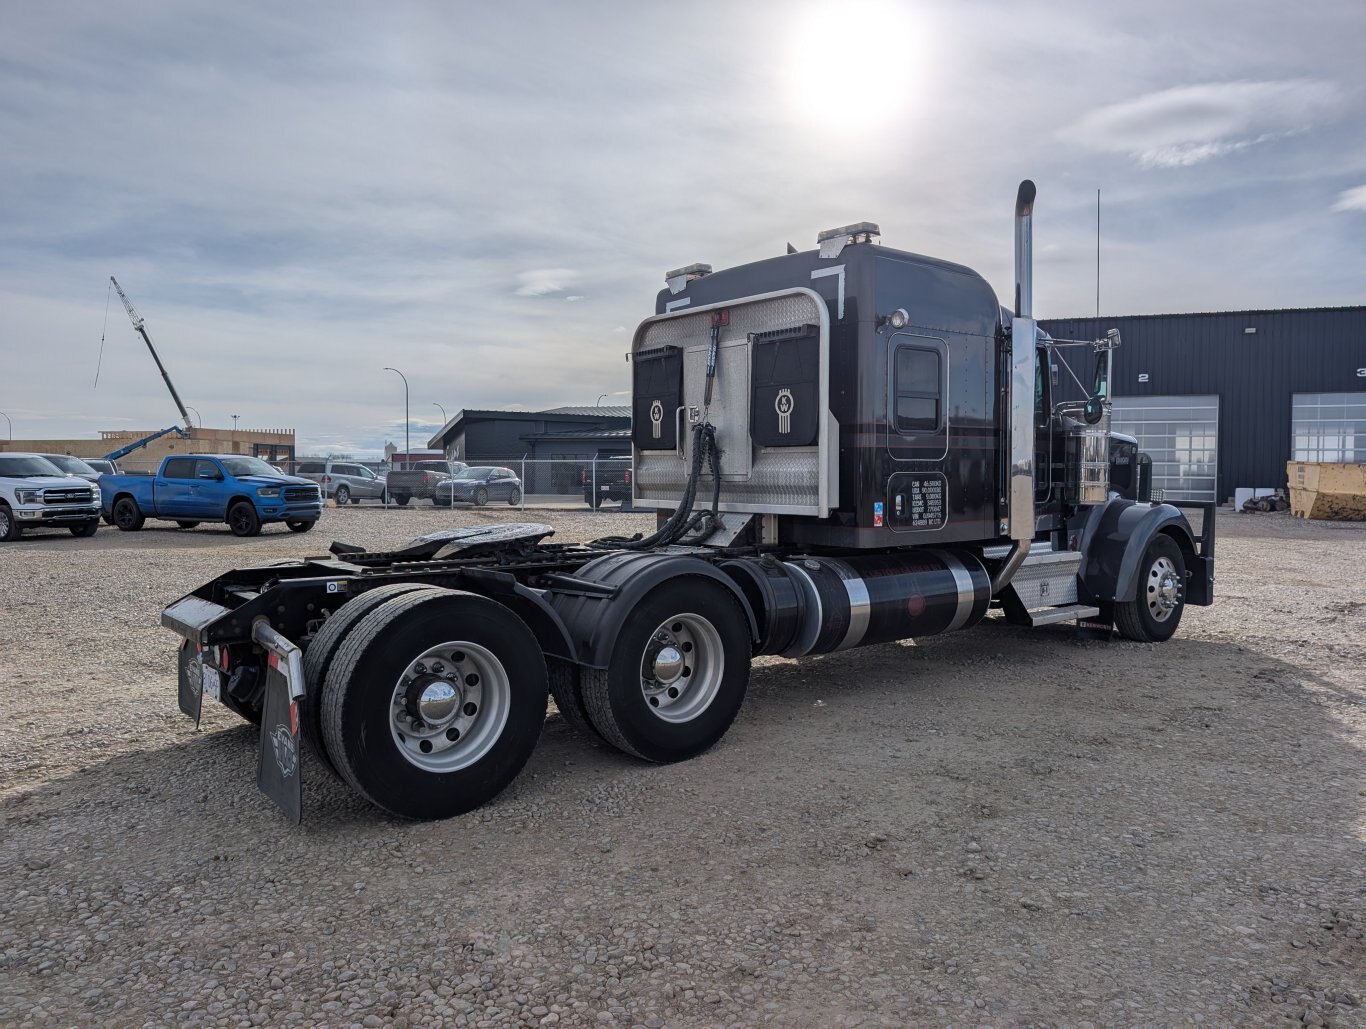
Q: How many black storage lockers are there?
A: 2